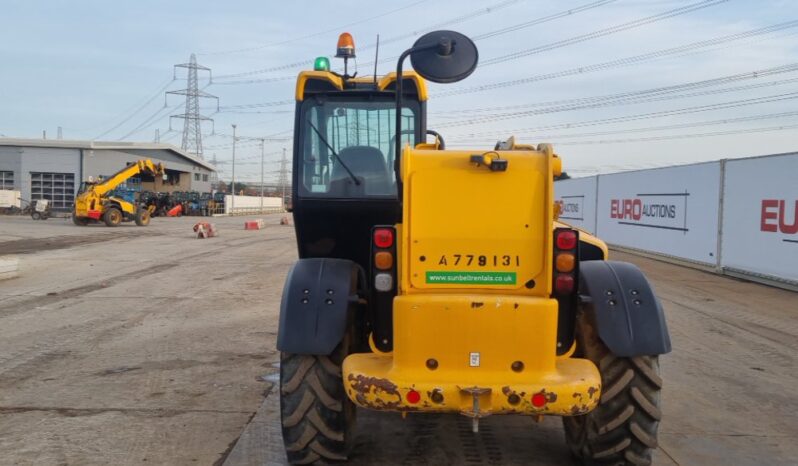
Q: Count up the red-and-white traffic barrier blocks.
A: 3